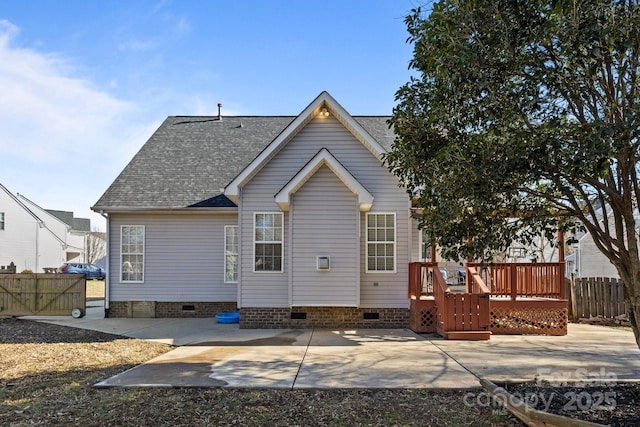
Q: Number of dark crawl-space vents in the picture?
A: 3